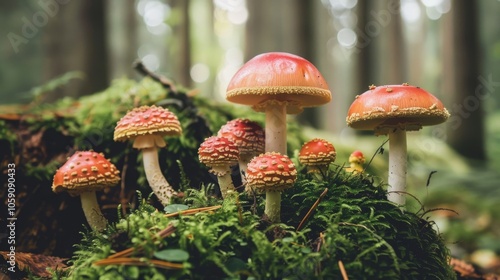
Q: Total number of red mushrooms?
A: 9